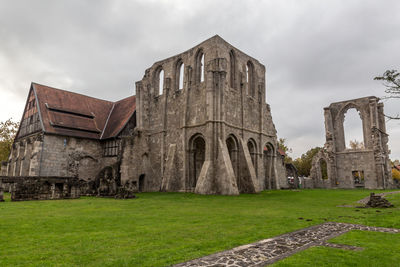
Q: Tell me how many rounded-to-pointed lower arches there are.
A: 4